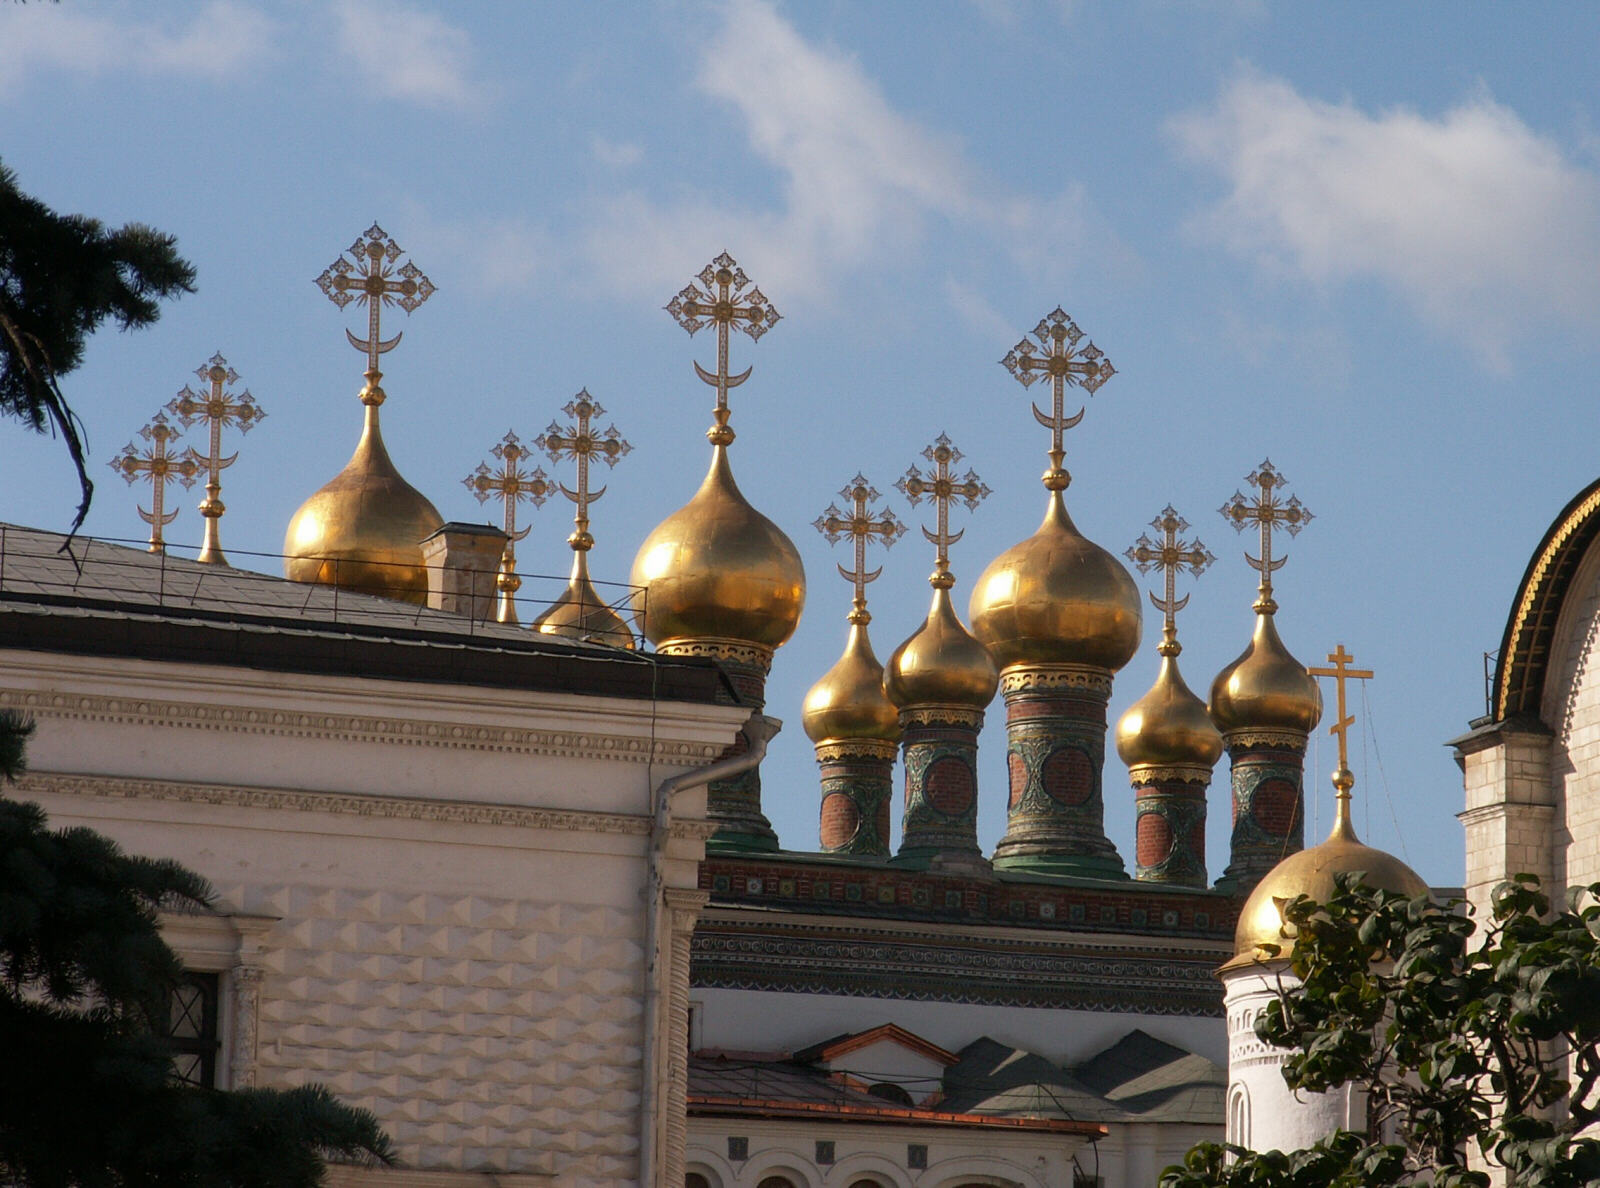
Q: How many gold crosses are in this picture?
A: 12